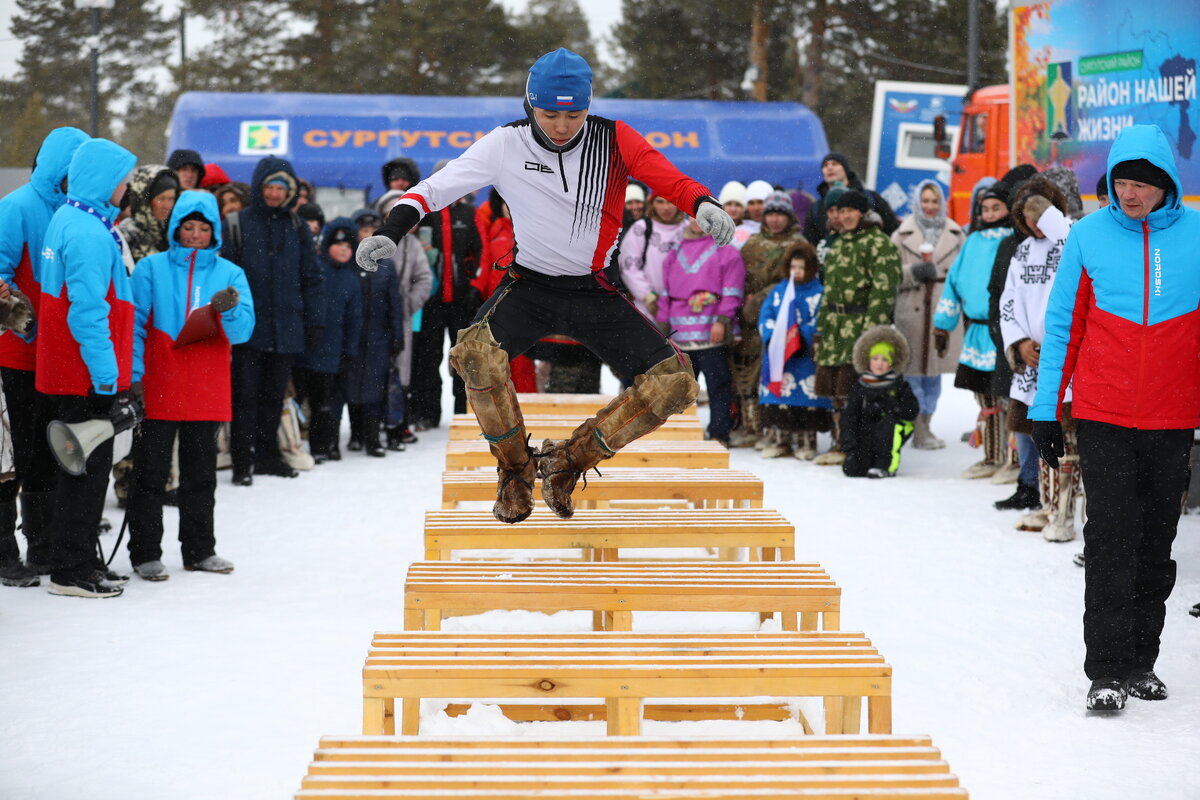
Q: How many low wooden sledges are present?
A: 8